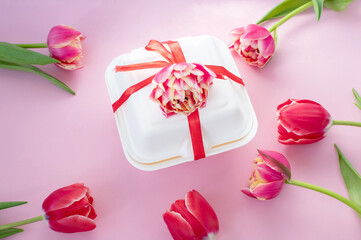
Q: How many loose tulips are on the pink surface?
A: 6